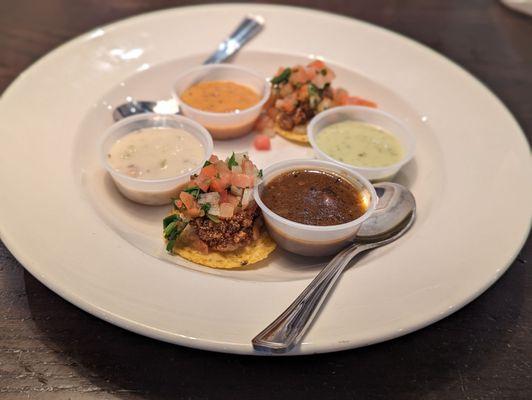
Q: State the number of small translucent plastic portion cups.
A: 4